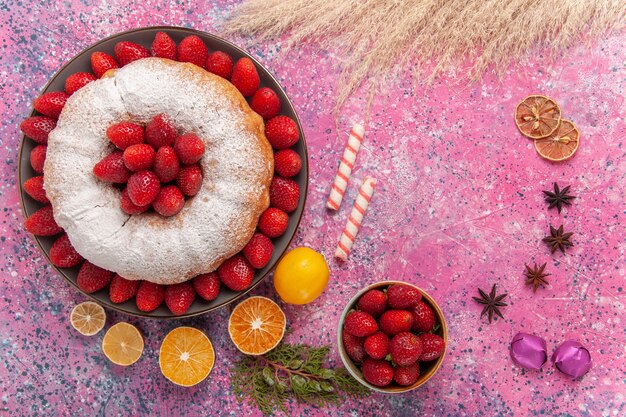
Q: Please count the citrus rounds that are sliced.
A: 6